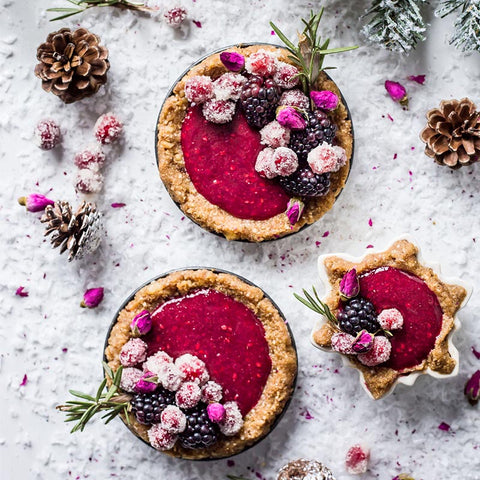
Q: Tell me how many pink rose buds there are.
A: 13